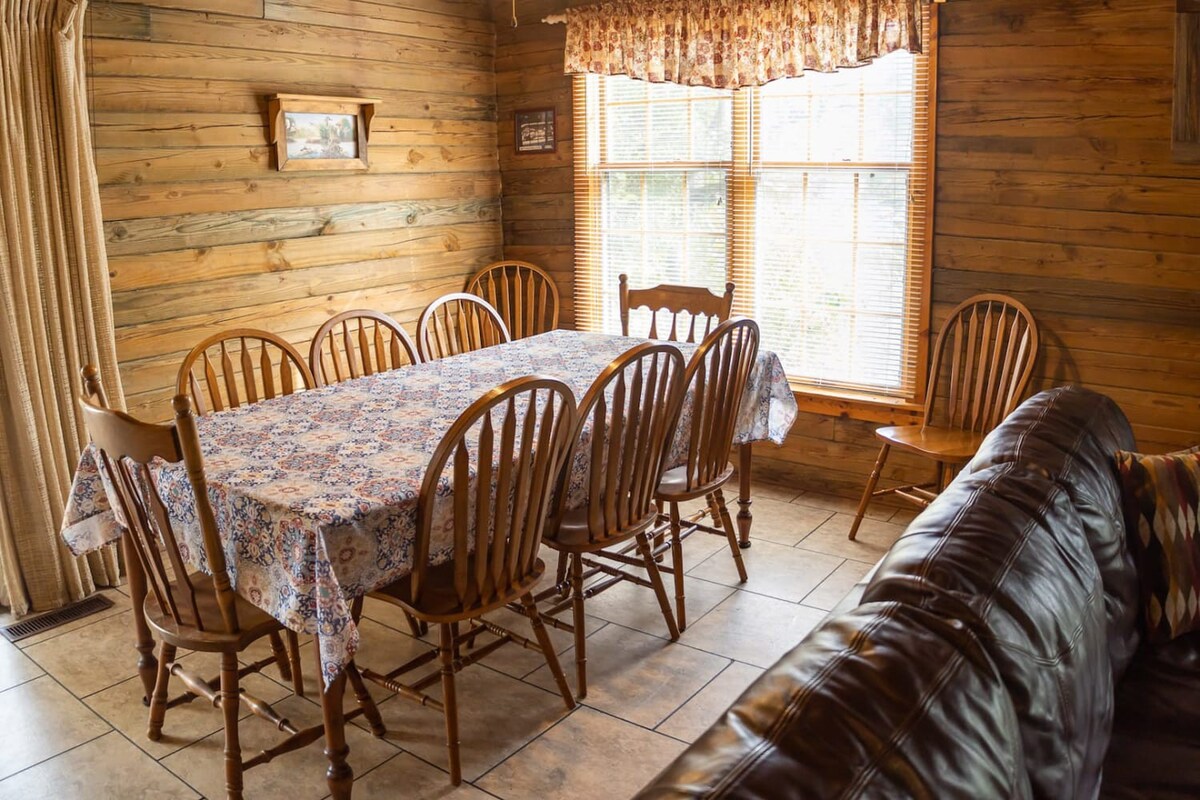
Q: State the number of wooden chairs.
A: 10